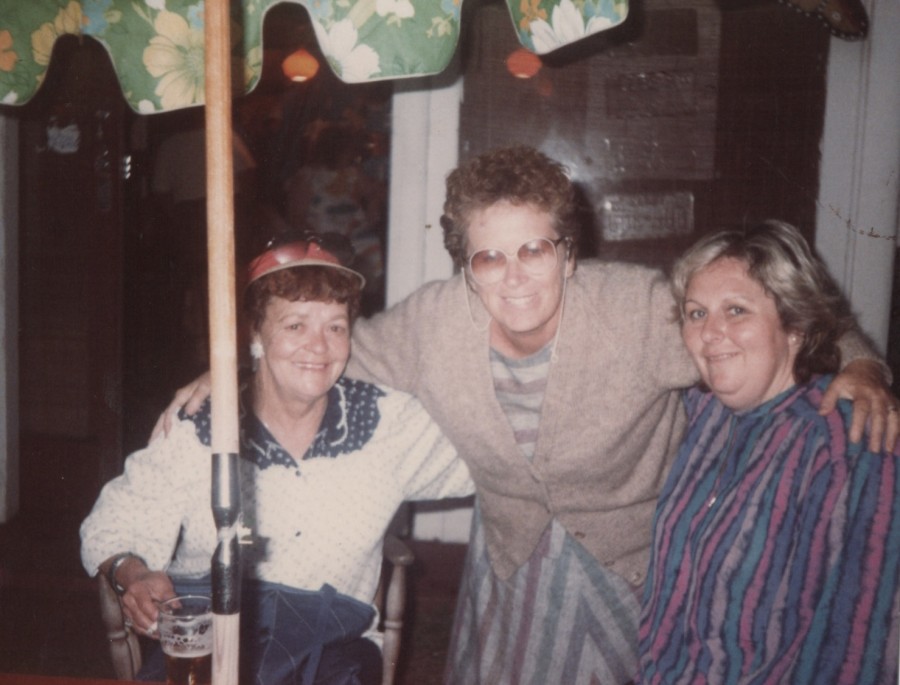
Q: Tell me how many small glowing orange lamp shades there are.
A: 2